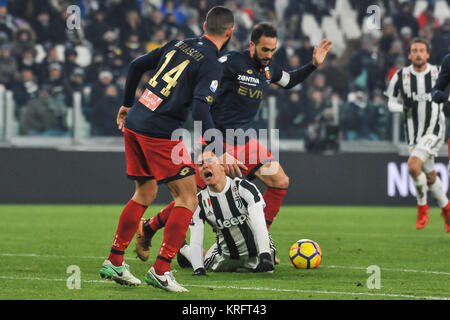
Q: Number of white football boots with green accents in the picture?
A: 2